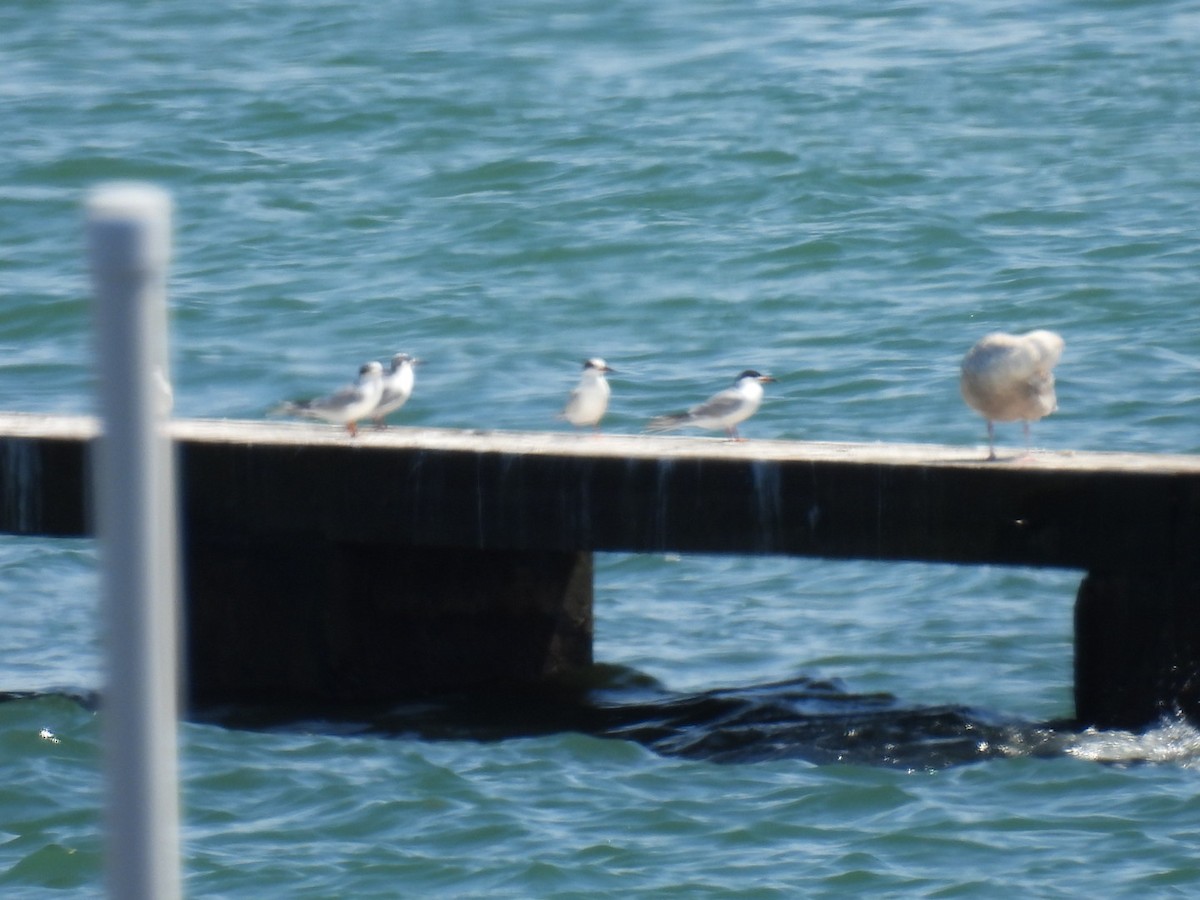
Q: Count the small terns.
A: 4